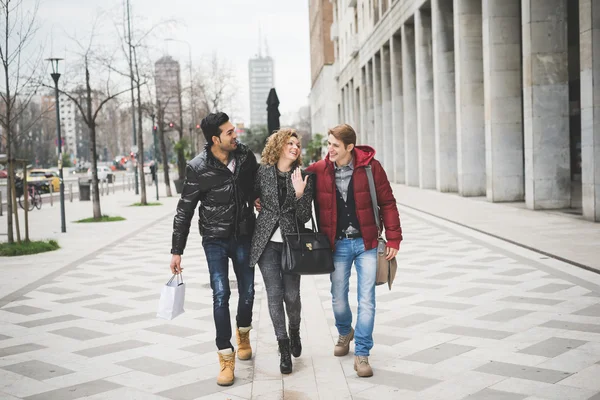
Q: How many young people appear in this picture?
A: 3